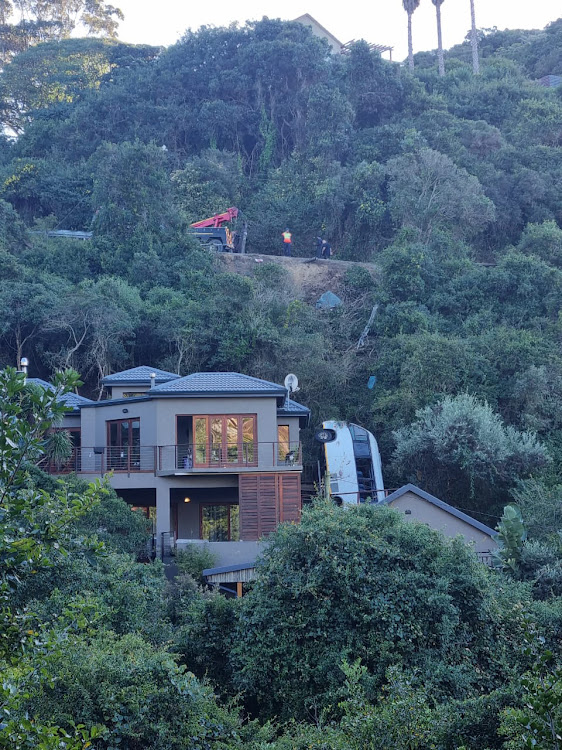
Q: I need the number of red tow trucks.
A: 1